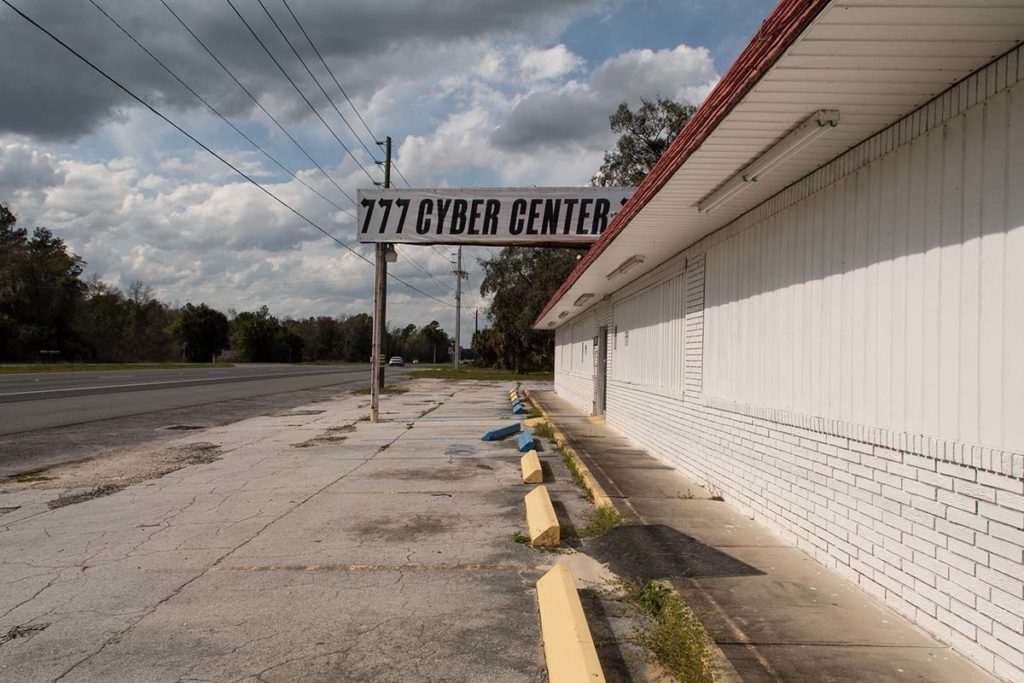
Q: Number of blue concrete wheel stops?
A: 4